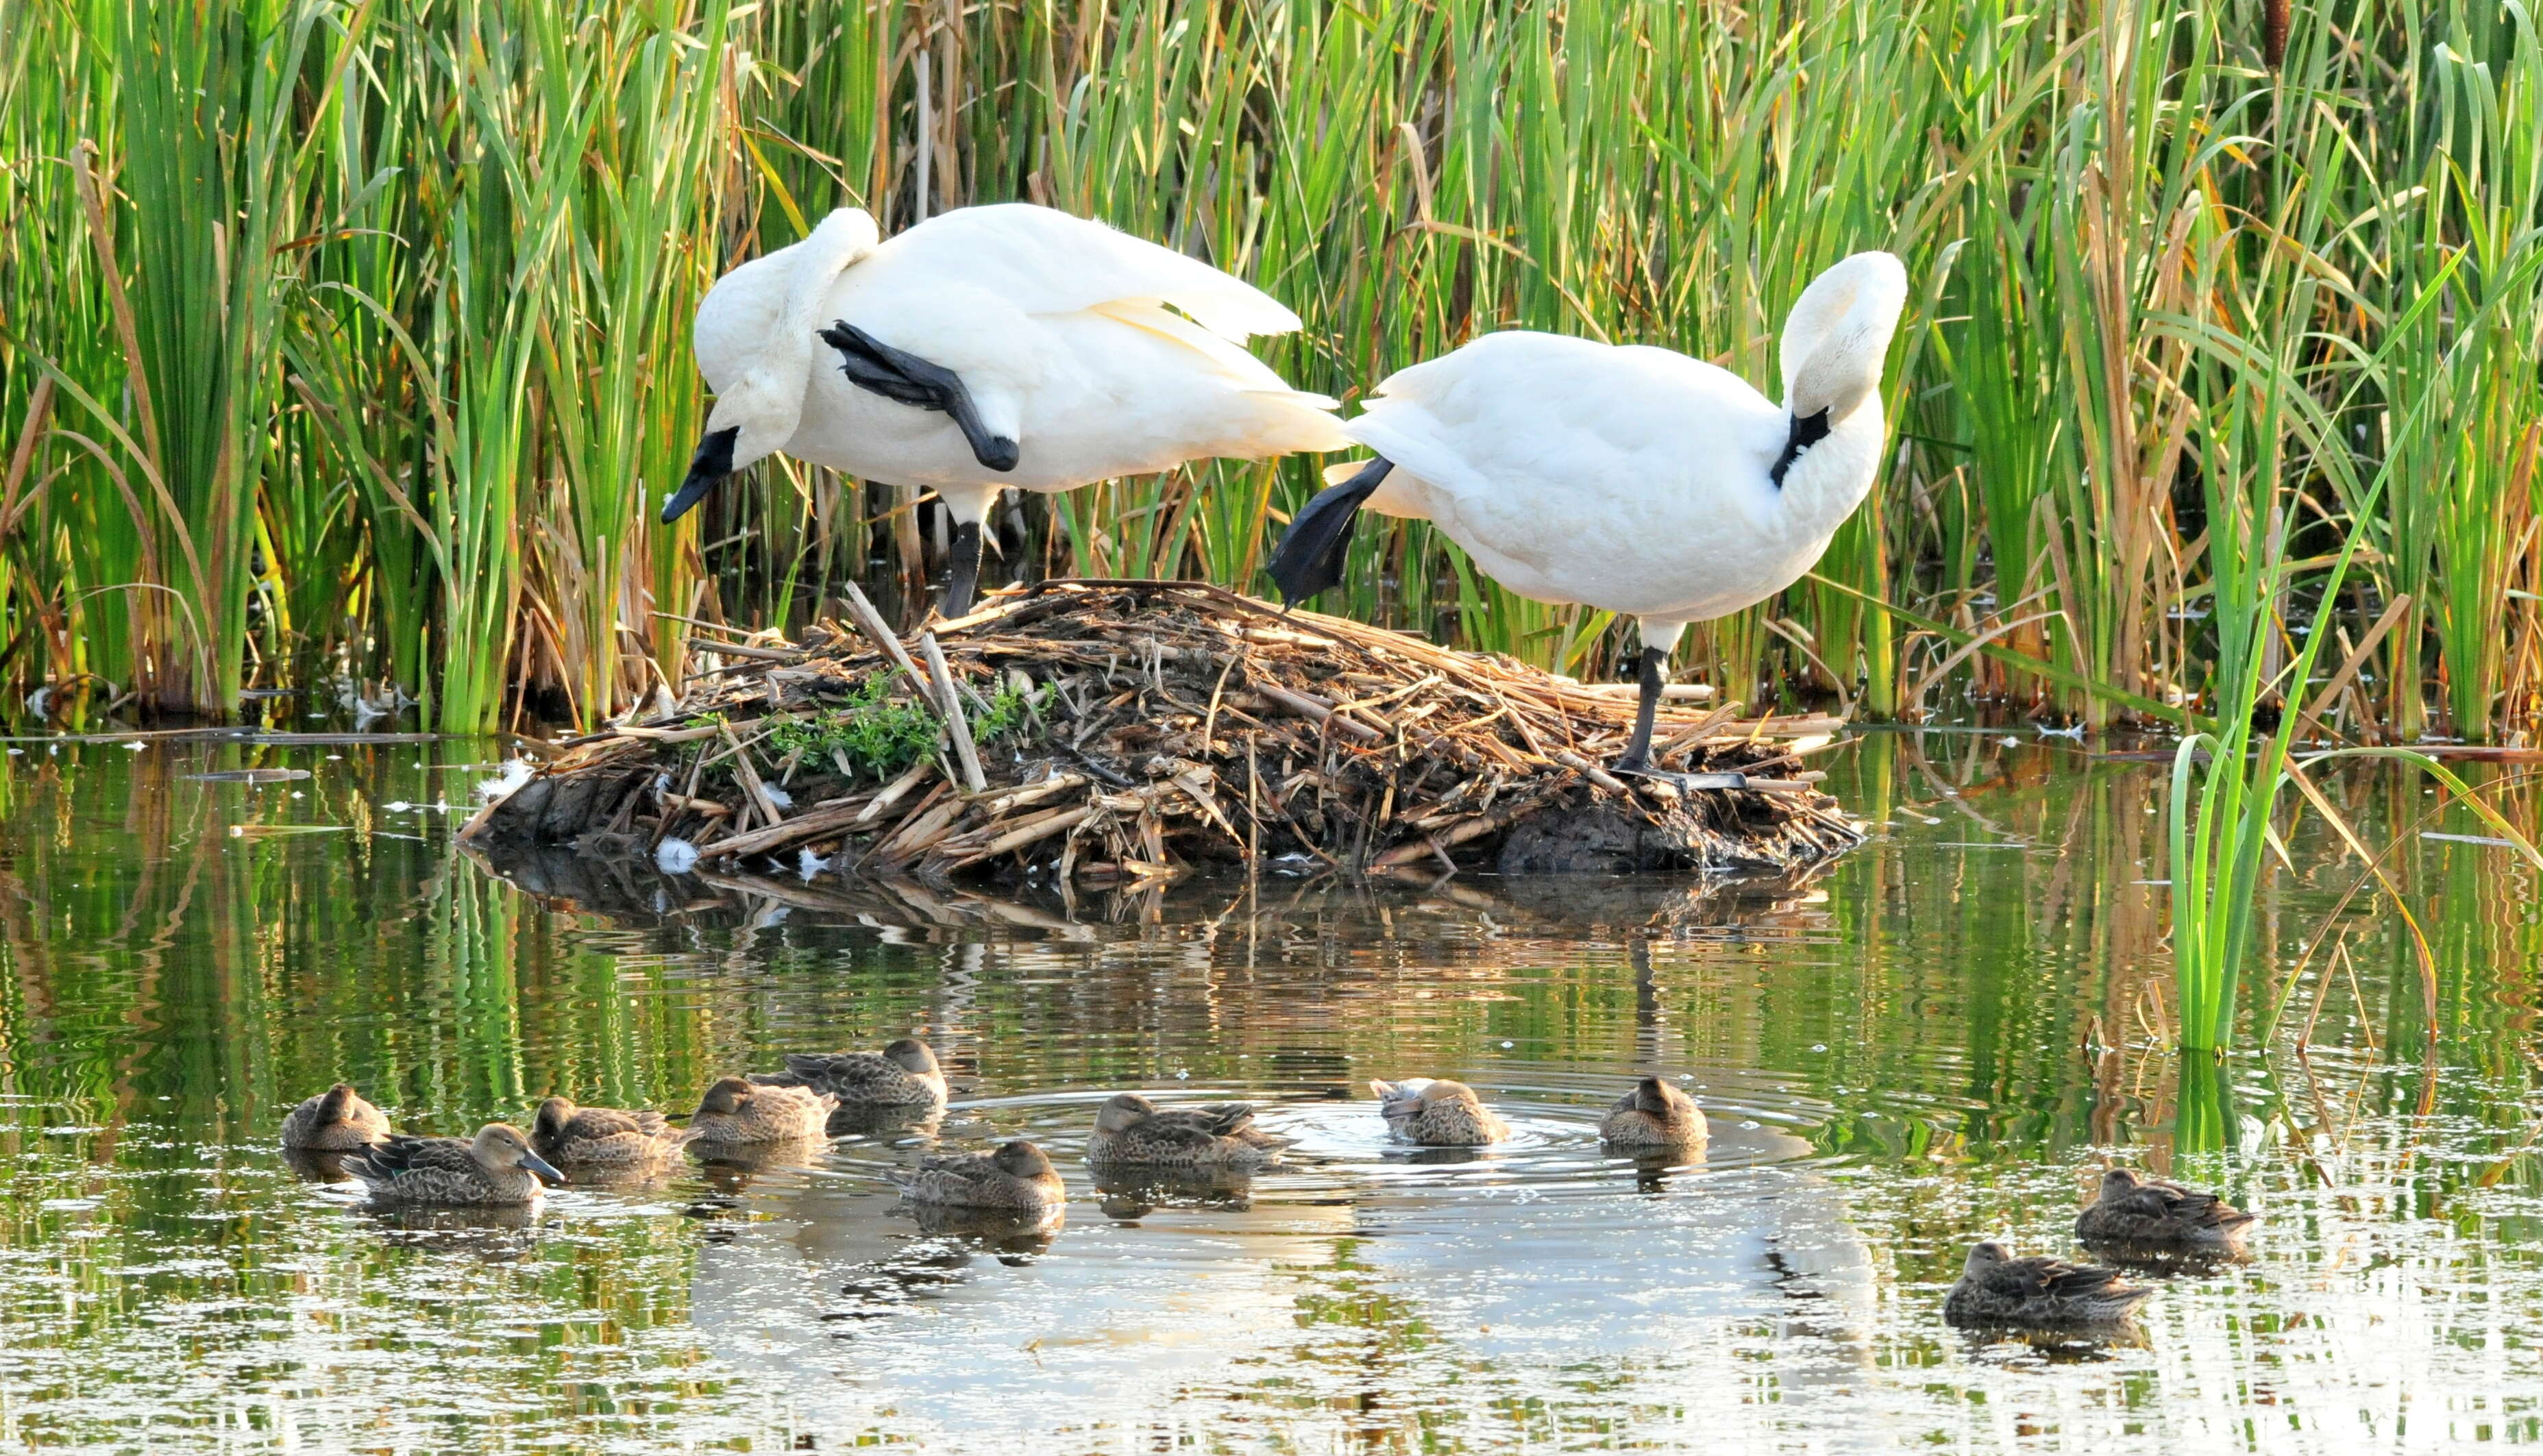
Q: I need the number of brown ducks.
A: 11